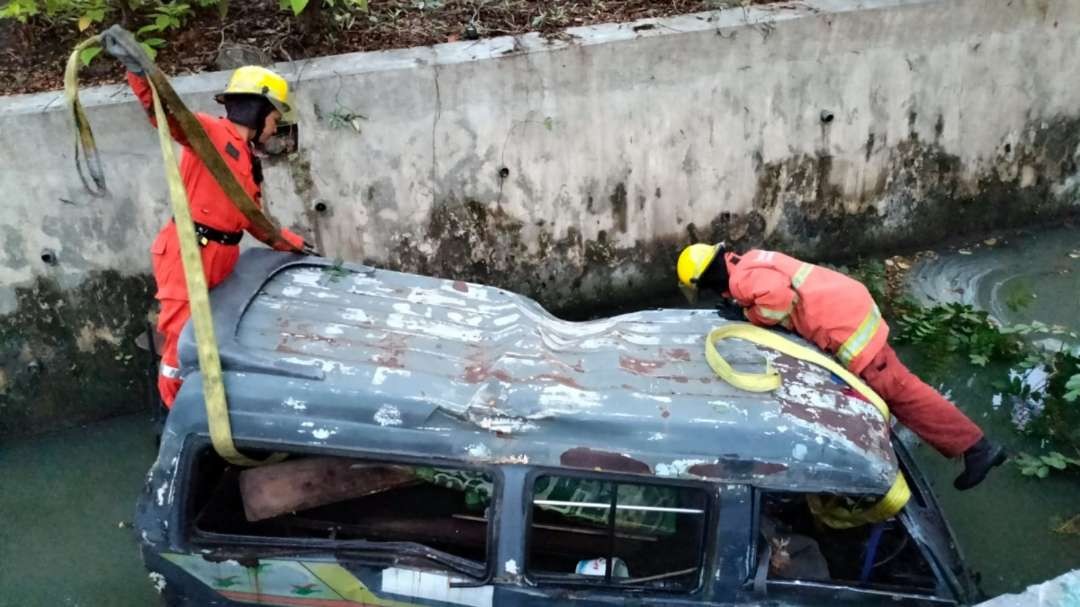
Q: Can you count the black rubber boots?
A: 1